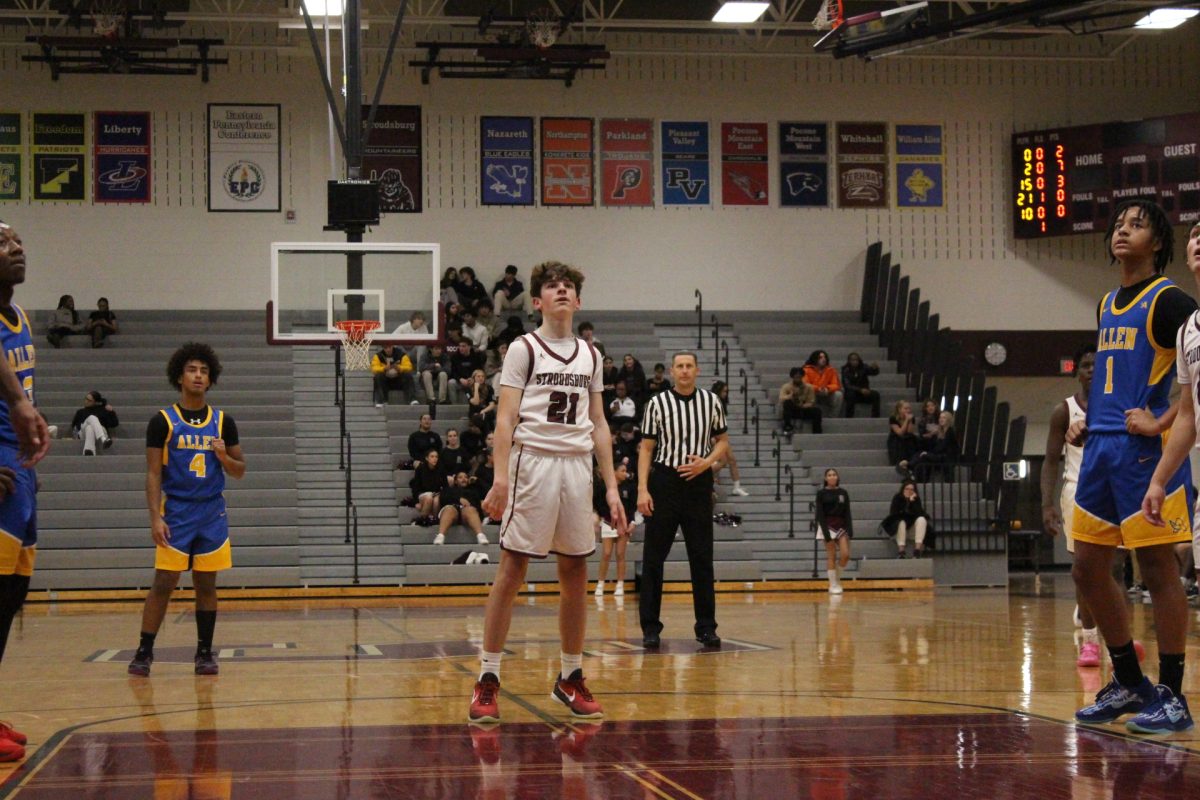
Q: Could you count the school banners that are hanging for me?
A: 12